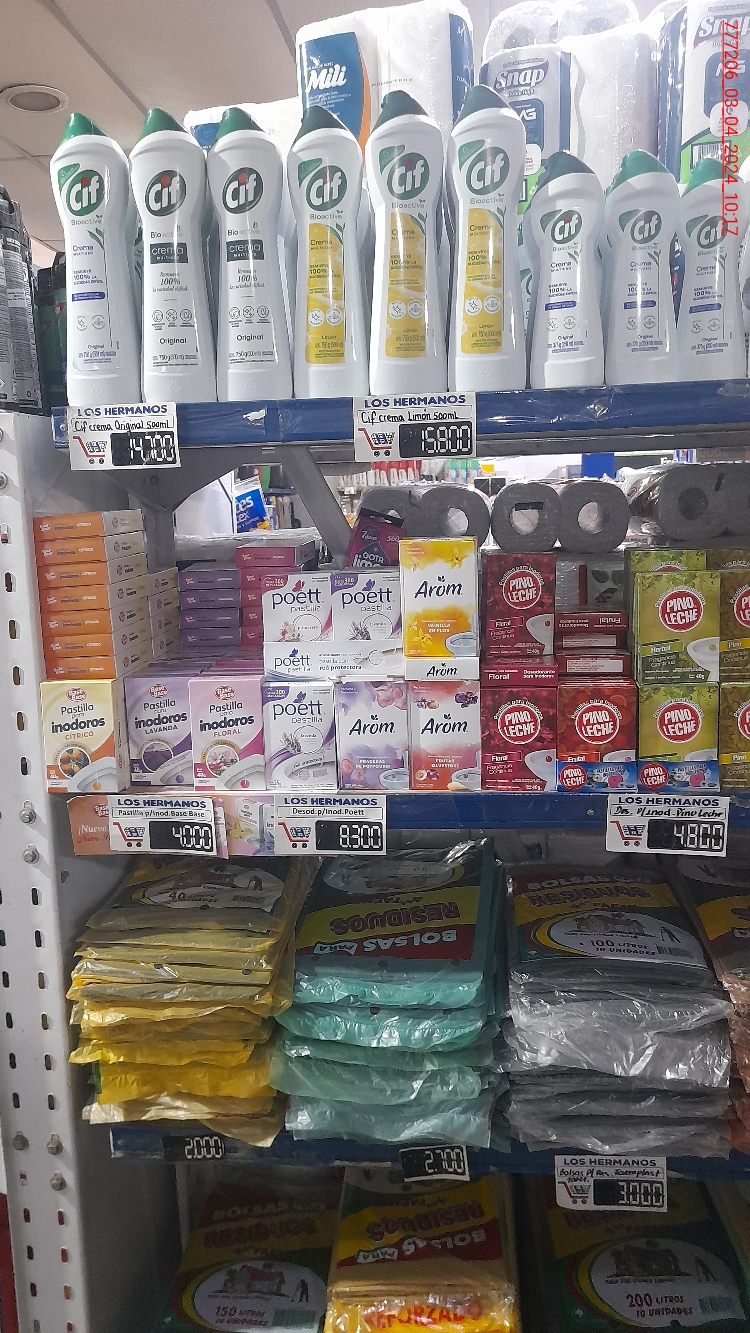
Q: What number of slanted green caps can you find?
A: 9